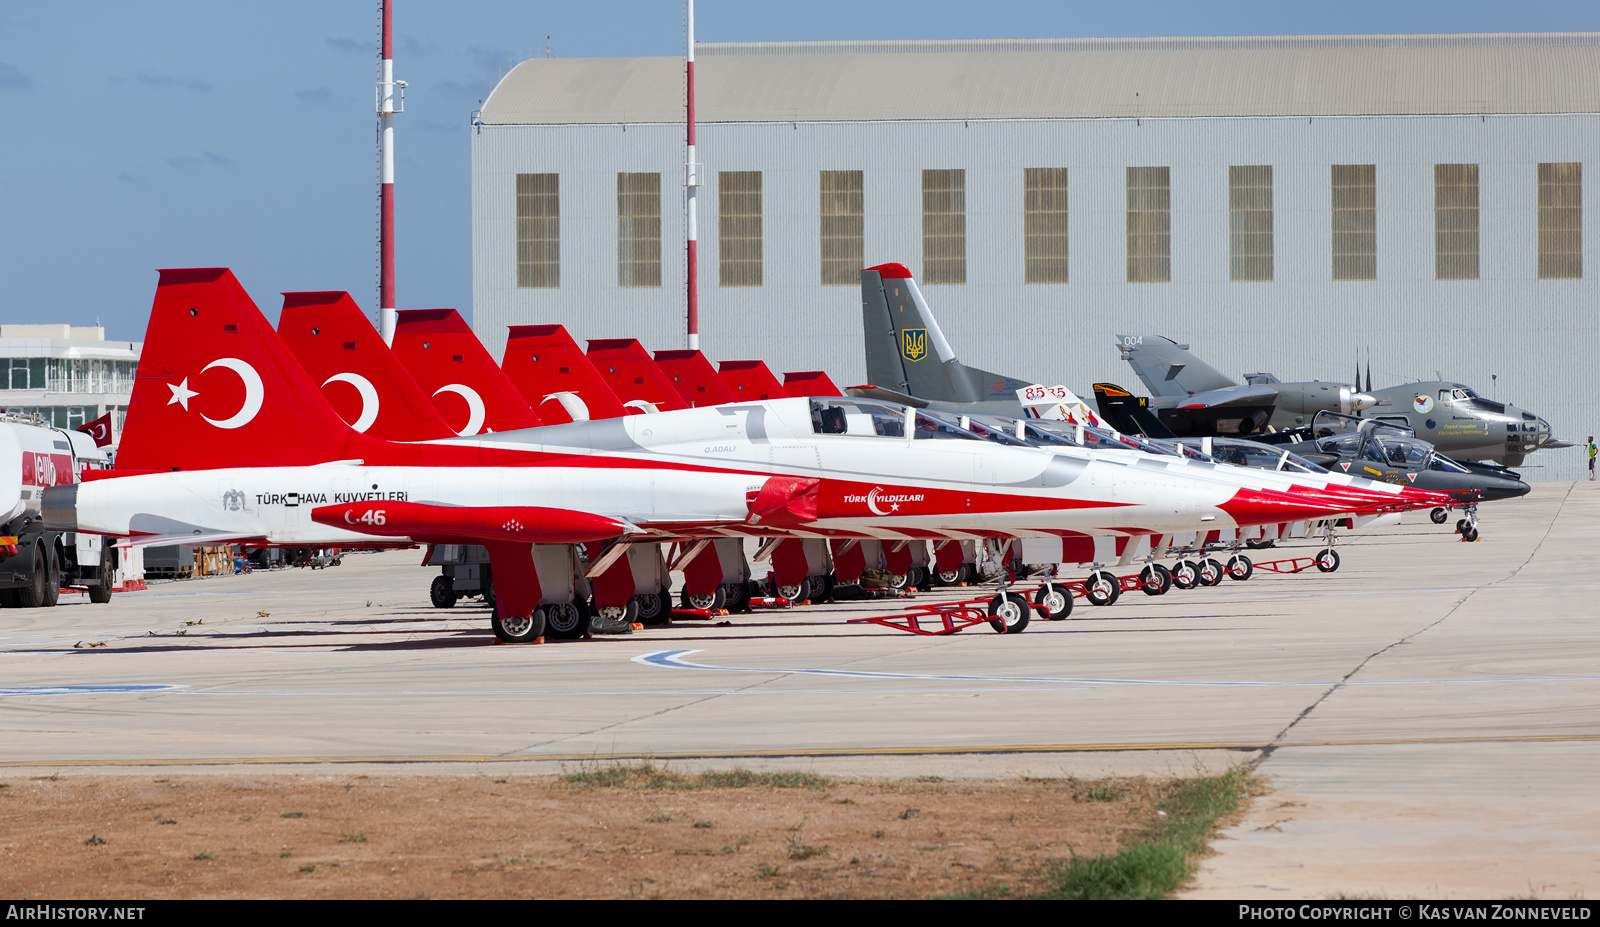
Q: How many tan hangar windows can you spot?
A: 11